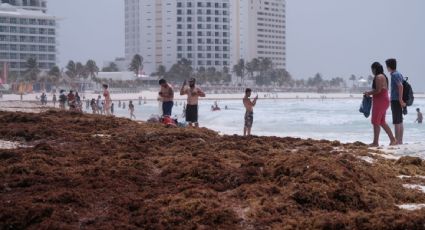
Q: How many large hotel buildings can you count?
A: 3